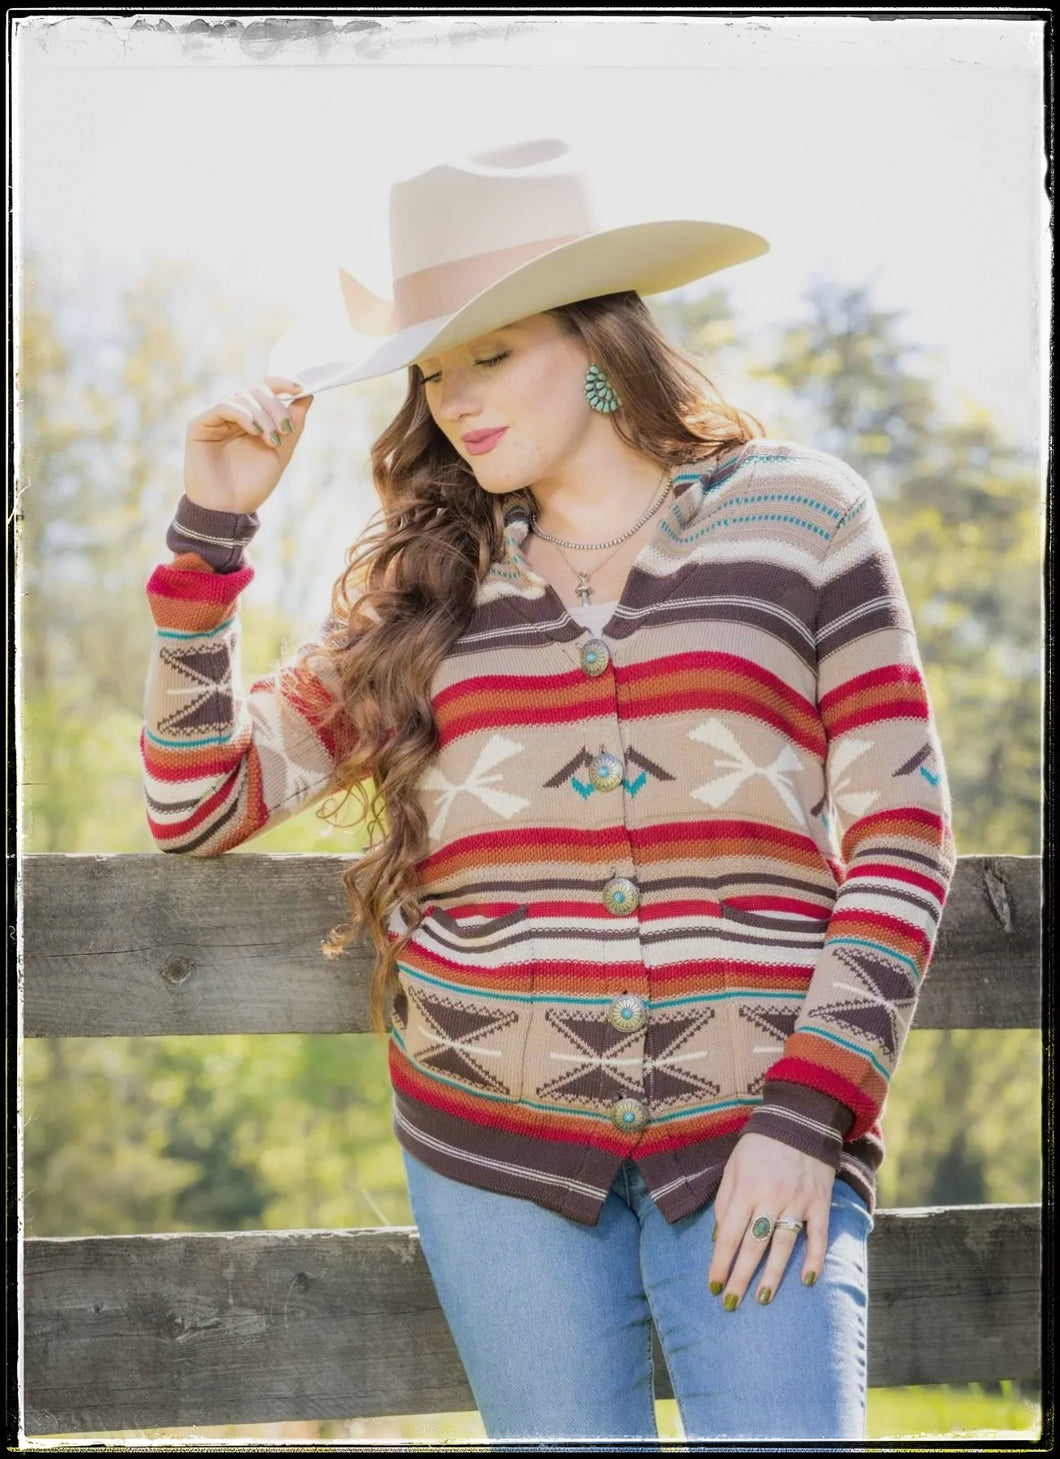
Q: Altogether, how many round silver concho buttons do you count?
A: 5